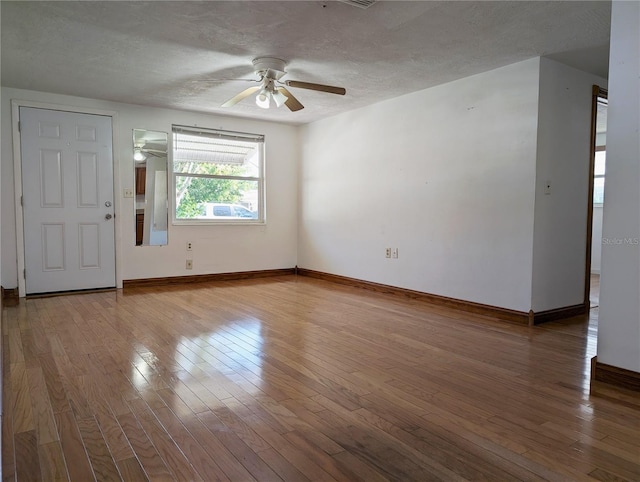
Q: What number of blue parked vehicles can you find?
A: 0